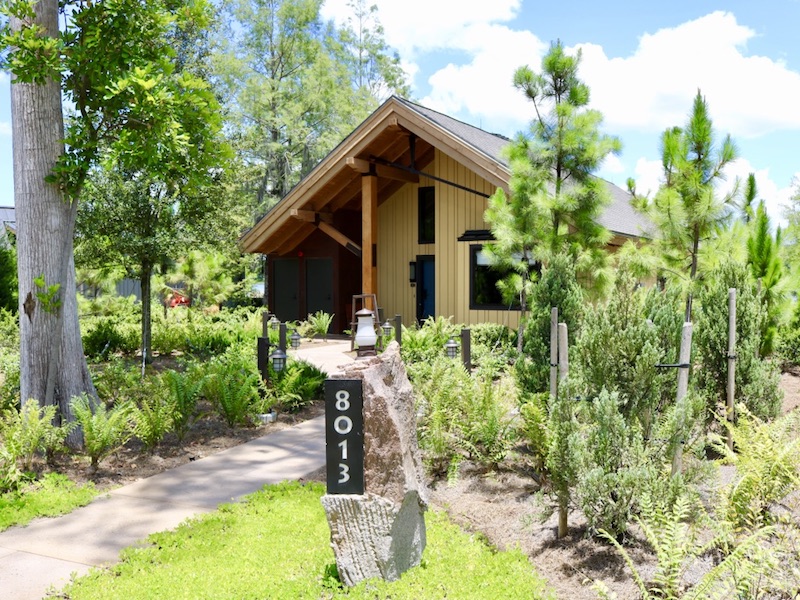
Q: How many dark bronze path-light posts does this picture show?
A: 5